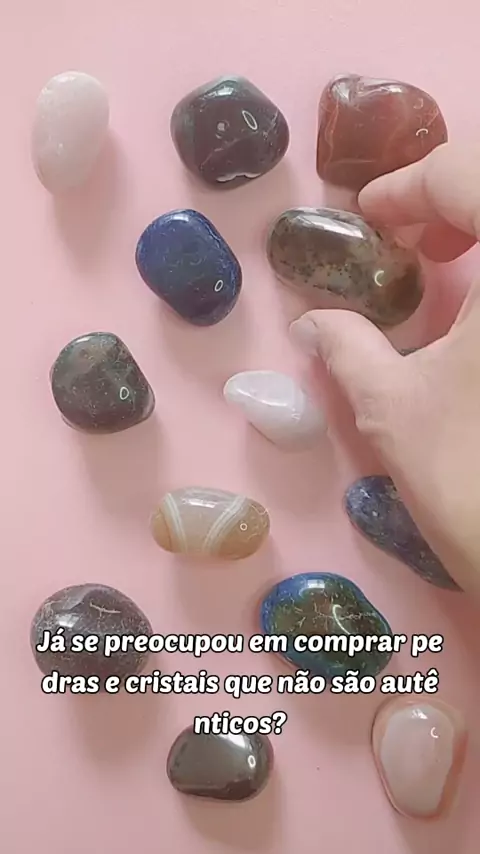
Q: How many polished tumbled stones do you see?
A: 13